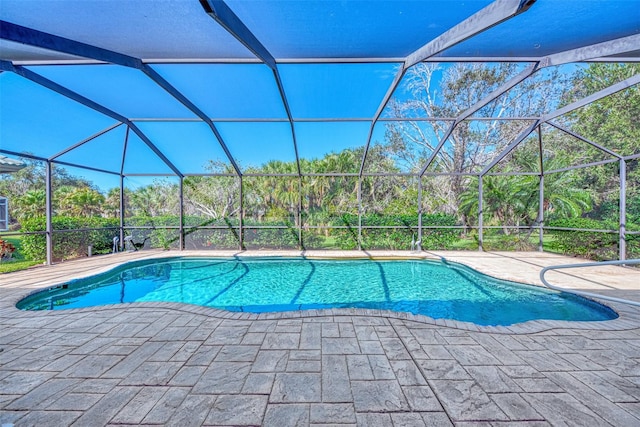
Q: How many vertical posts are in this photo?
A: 10